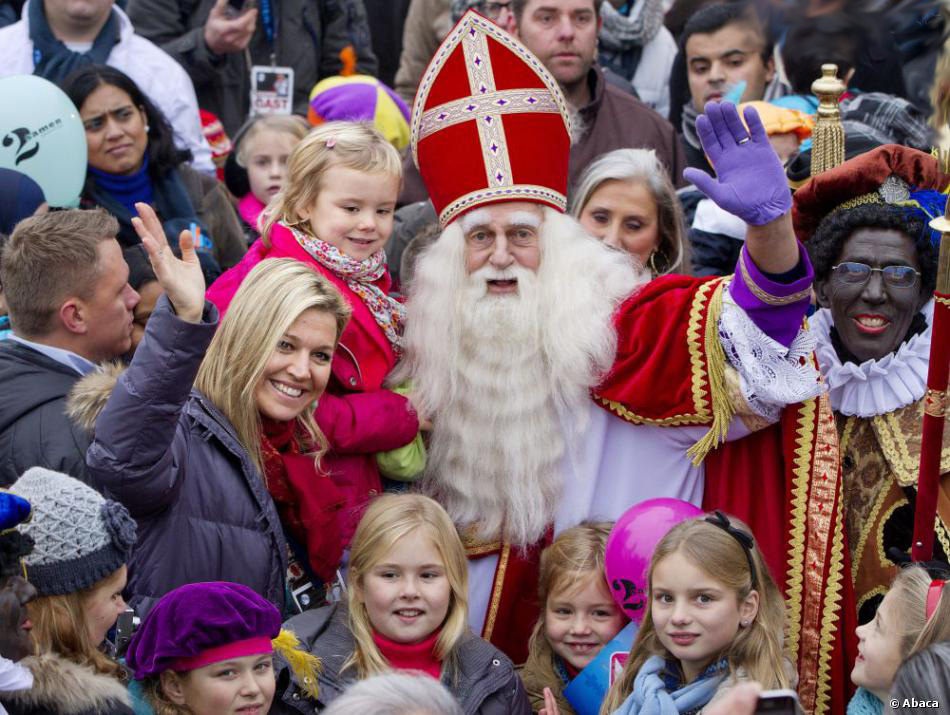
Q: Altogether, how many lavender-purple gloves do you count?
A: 1